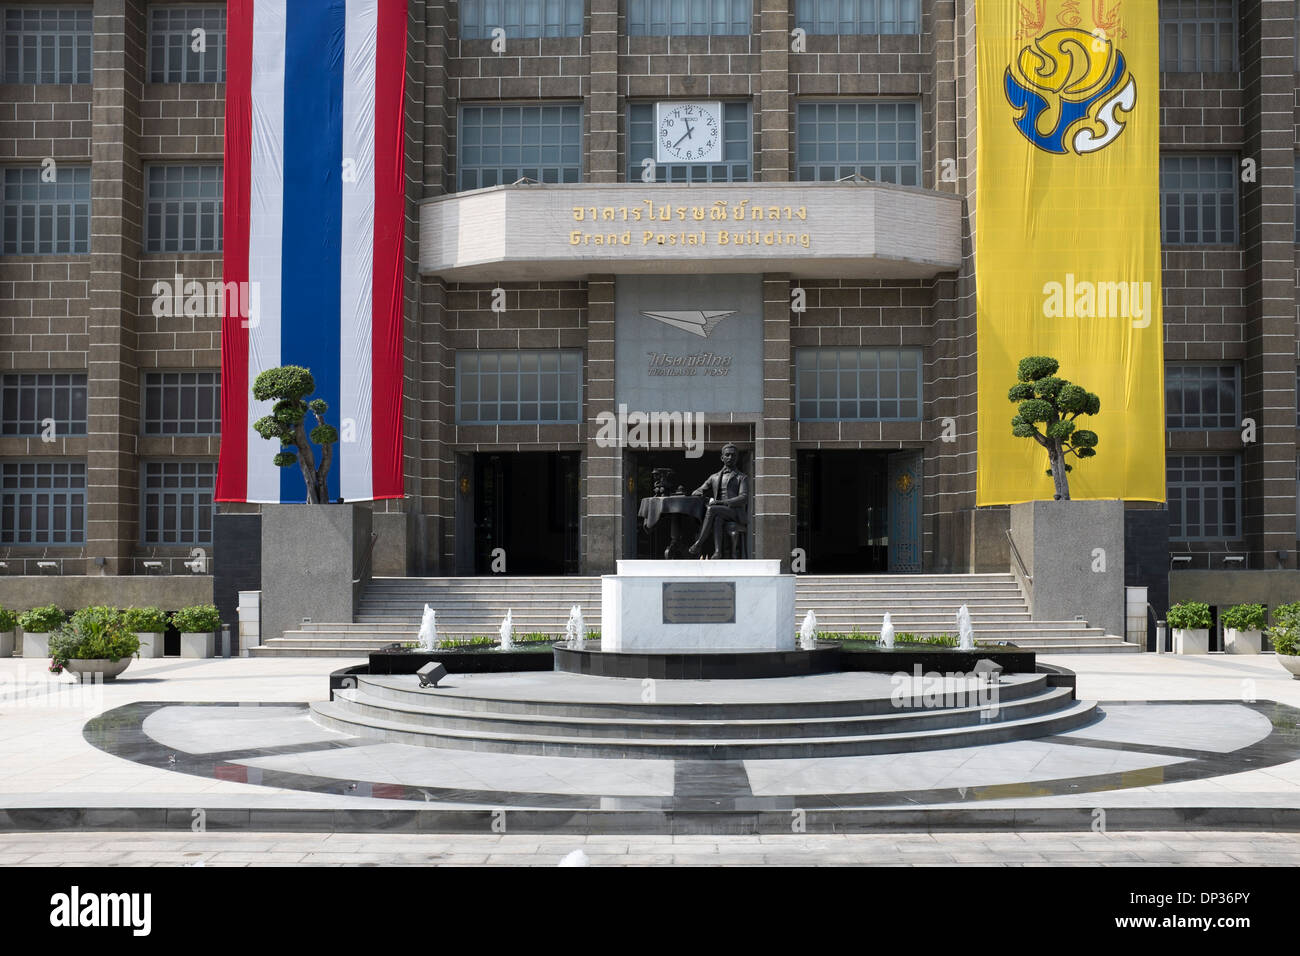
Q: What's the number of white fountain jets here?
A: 6